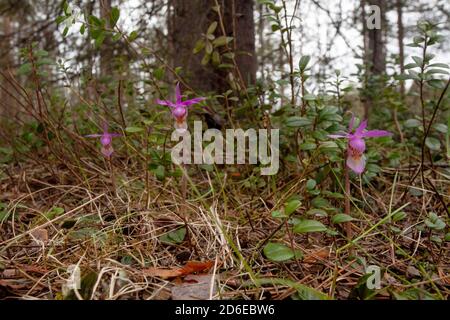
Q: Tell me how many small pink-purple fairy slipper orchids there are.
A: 3